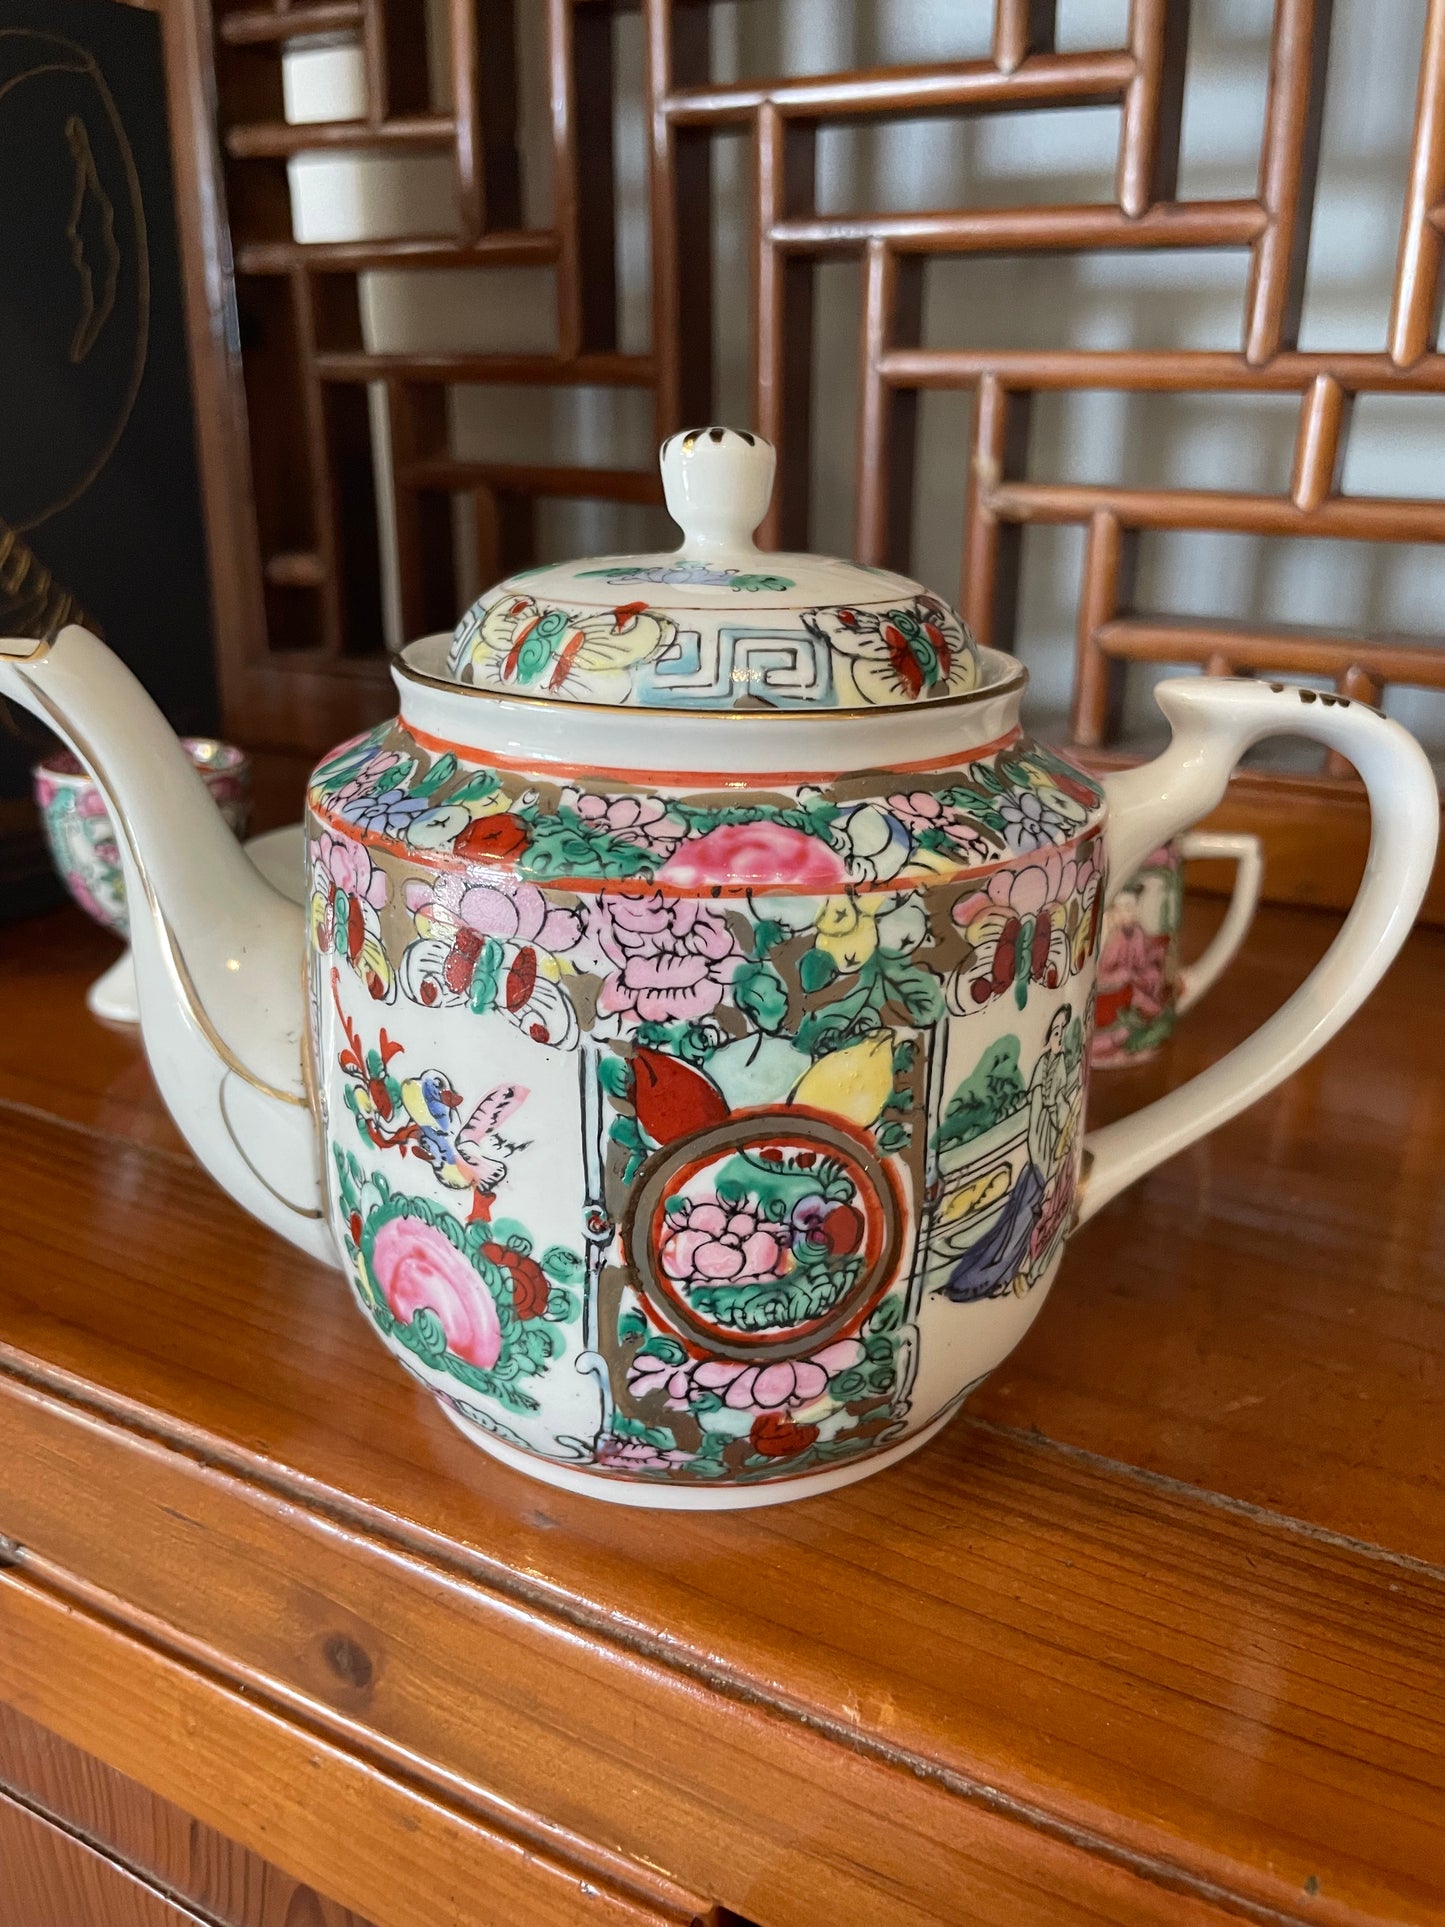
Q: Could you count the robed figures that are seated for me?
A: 1